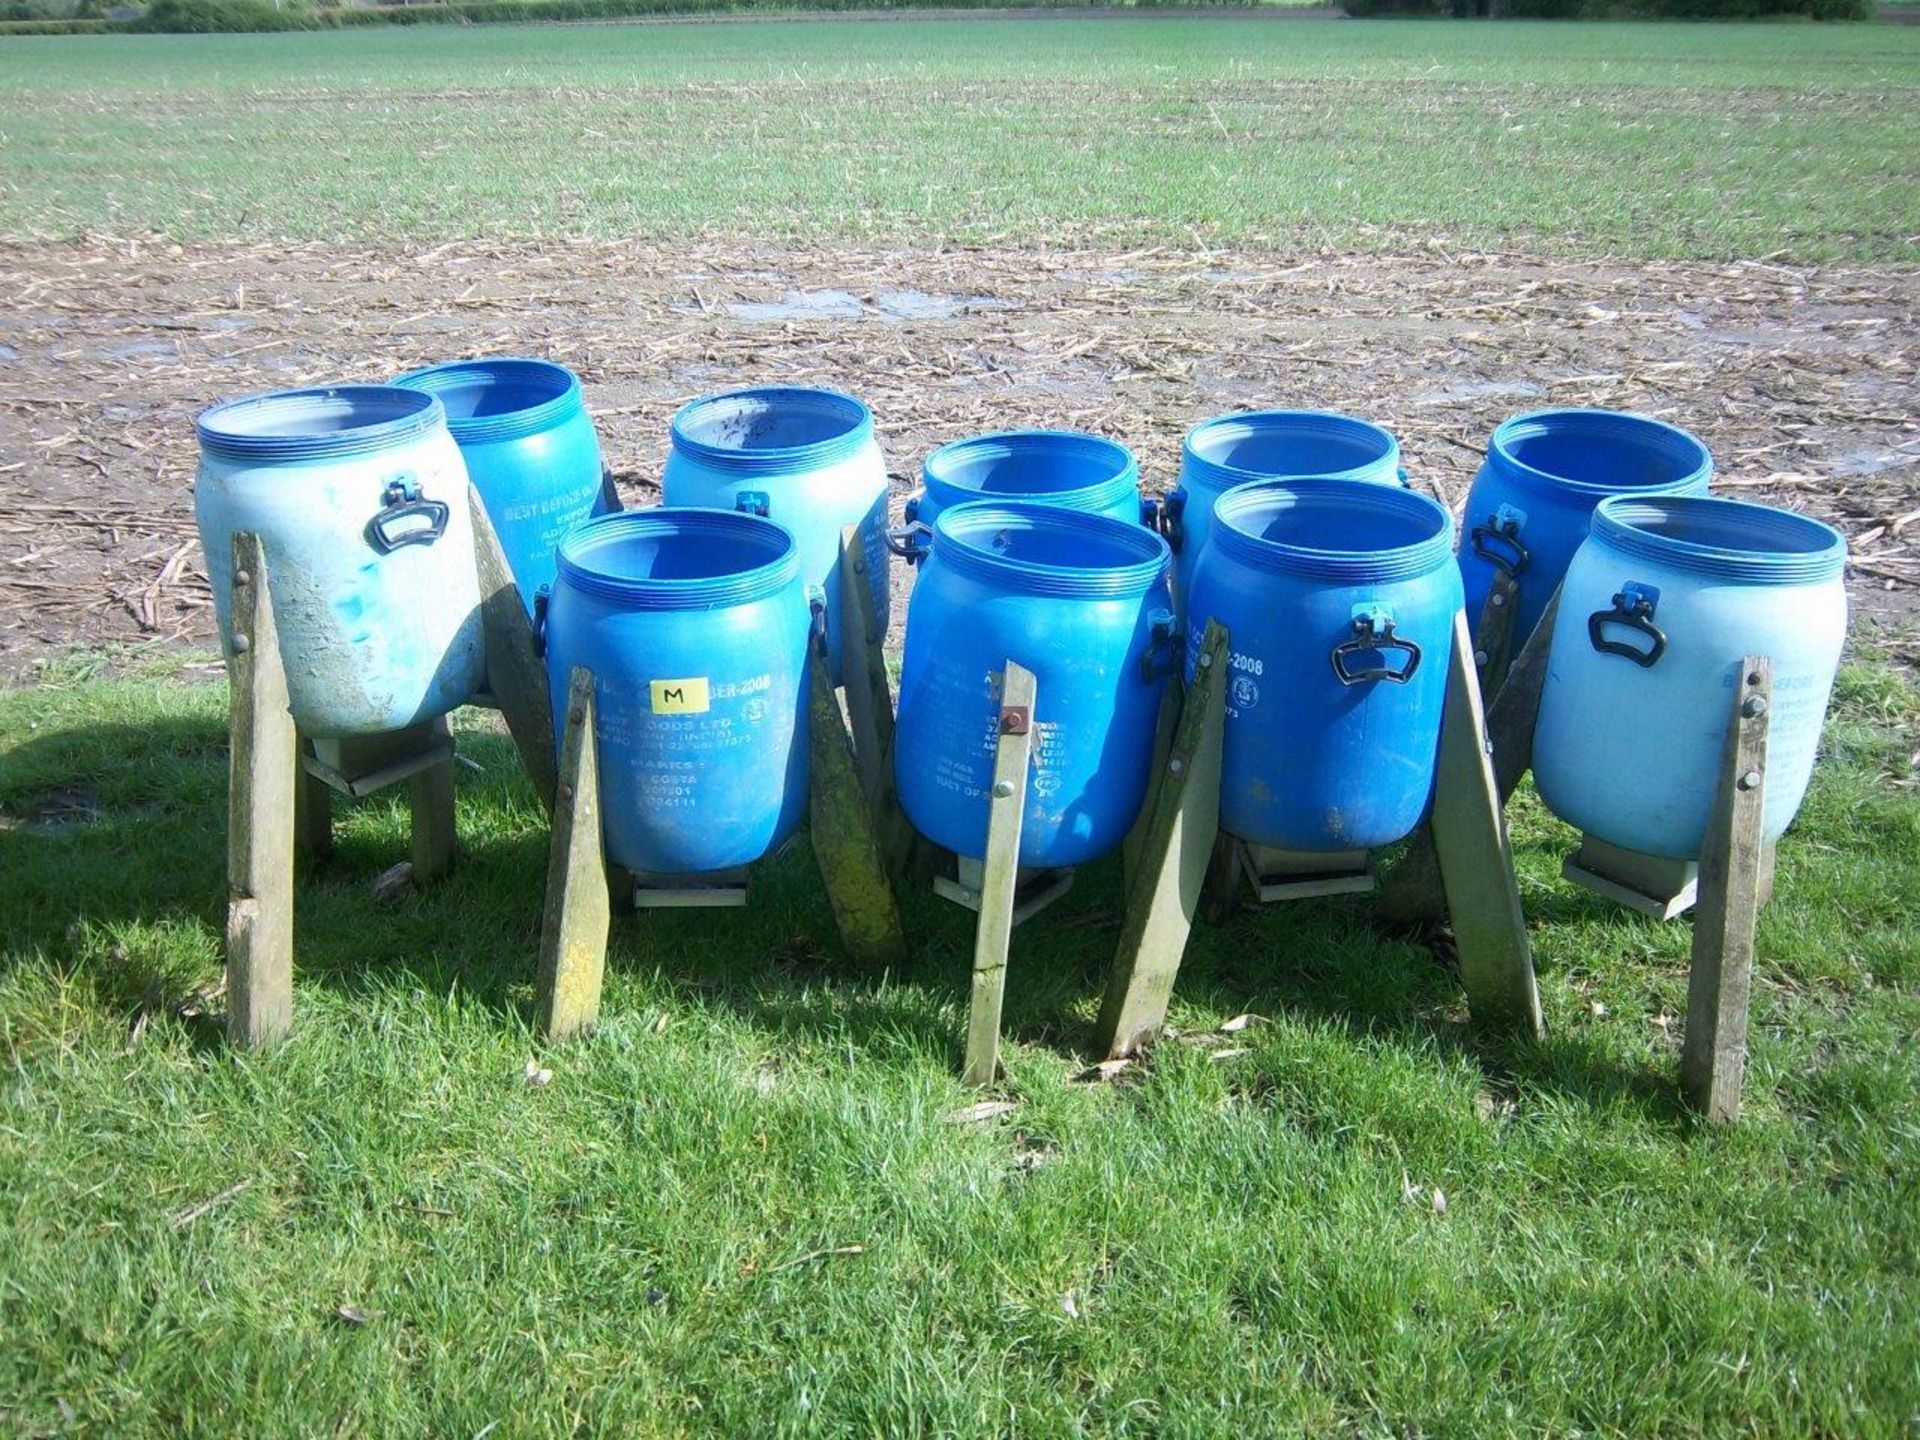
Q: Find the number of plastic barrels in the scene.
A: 10